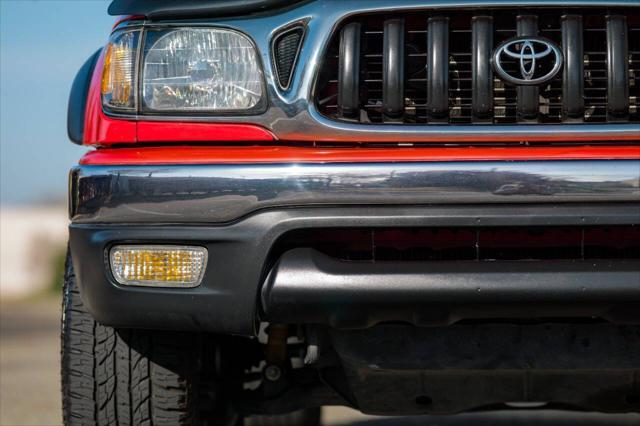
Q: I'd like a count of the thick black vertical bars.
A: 7